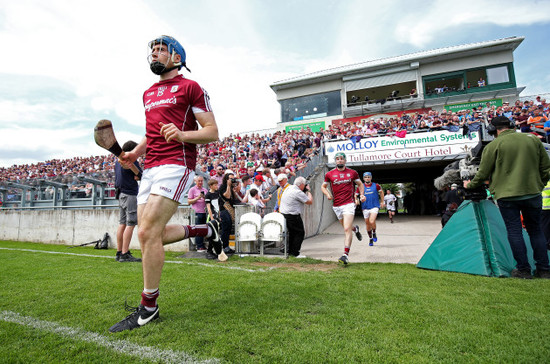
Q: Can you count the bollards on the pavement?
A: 0